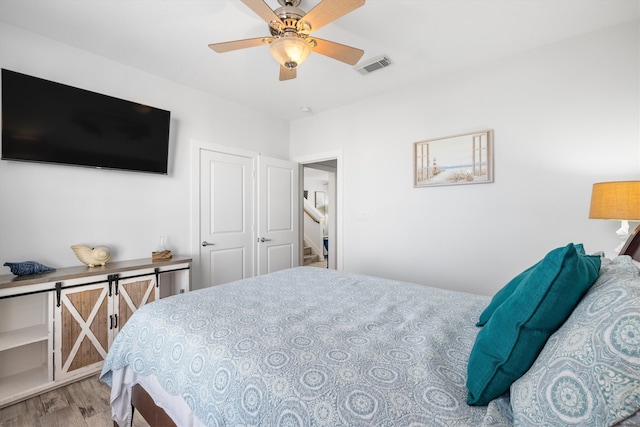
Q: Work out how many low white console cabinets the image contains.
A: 1